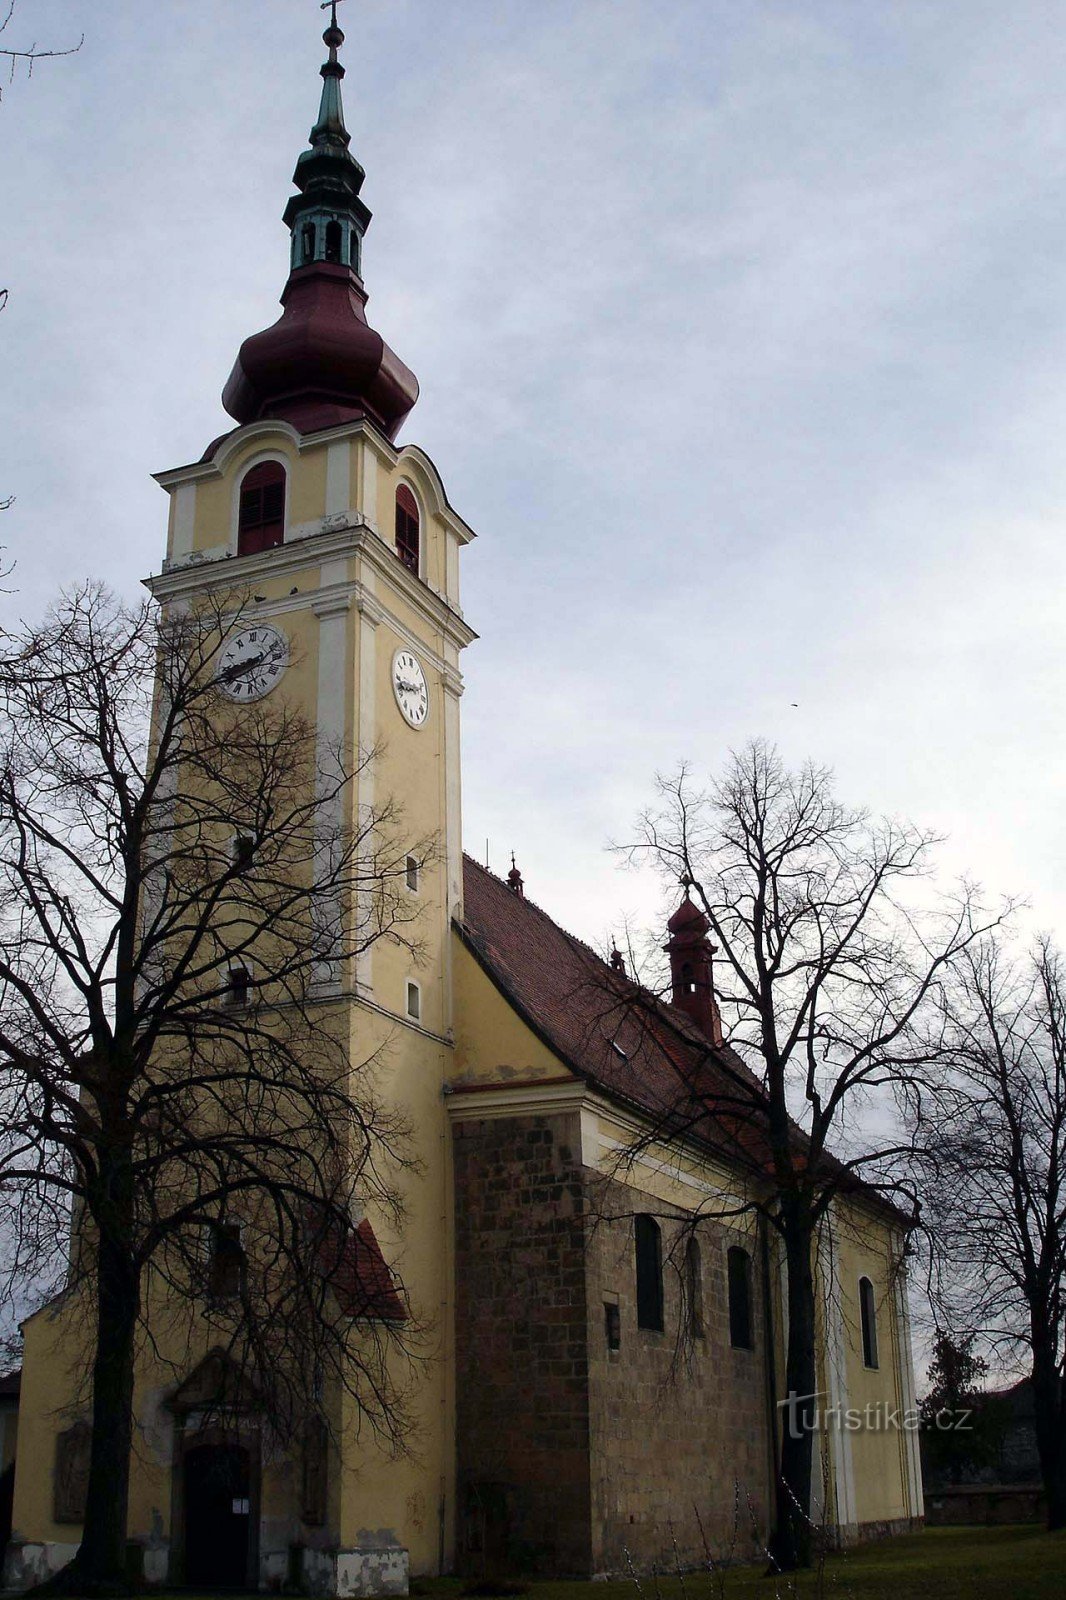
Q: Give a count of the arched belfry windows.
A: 2